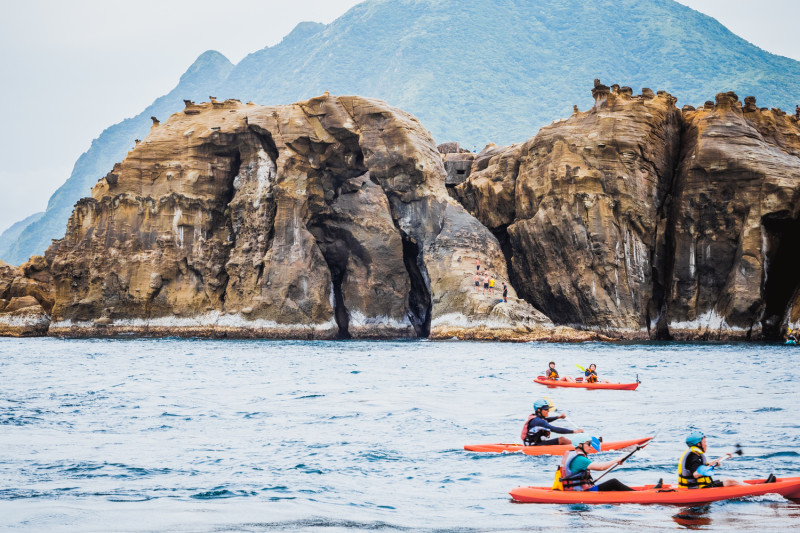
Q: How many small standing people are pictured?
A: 6